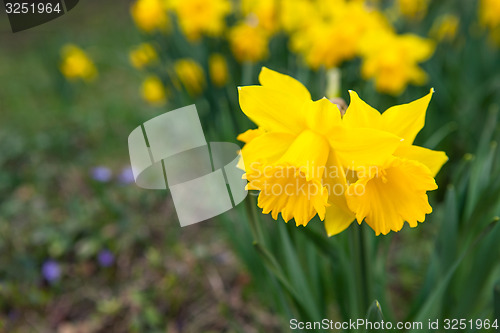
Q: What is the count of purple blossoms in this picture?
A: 4